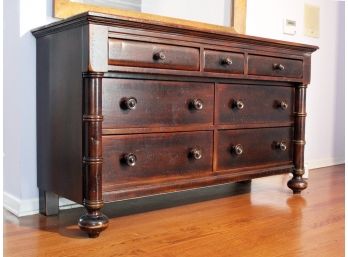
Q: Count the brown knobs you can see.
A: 11